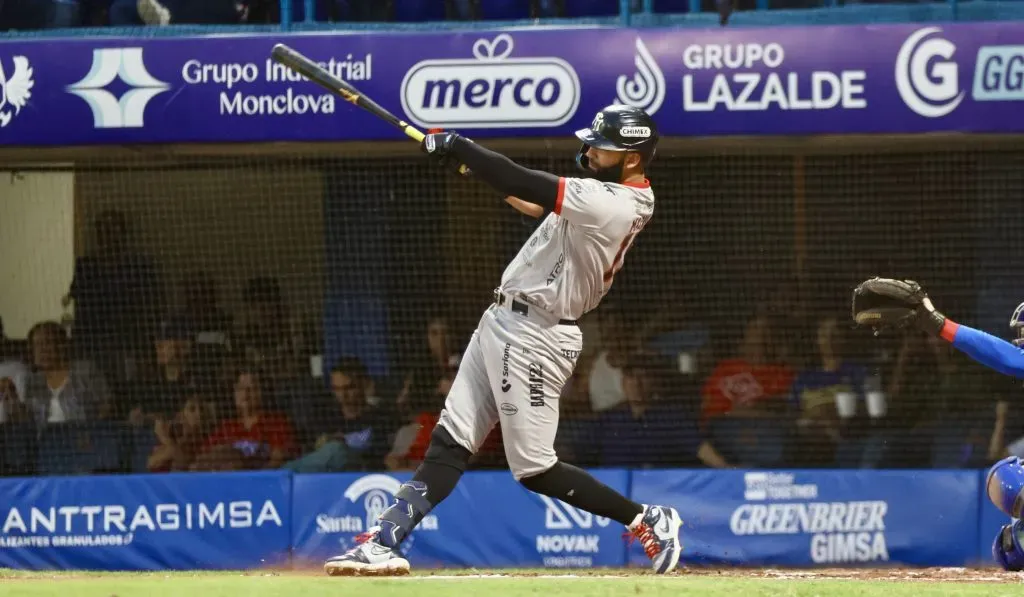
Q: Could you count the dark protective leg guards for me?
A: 1